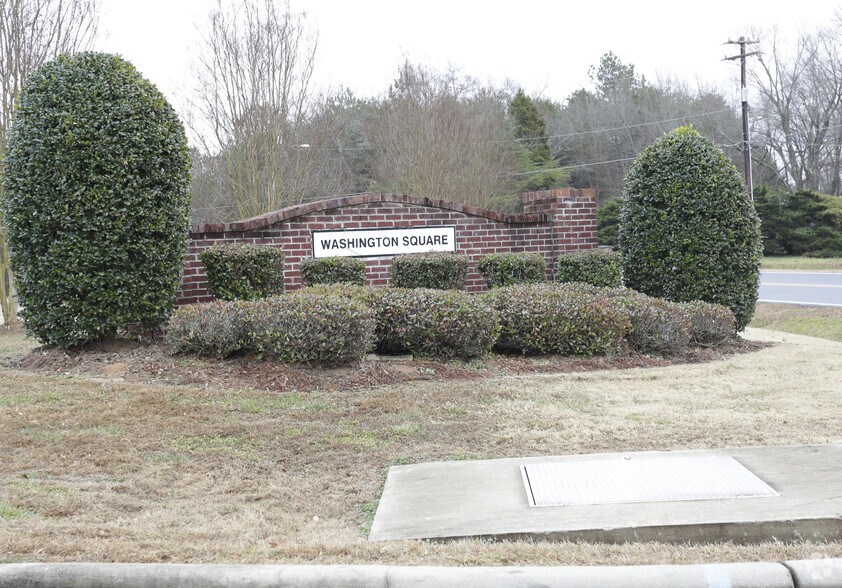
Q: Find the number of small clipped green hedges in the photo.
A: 5